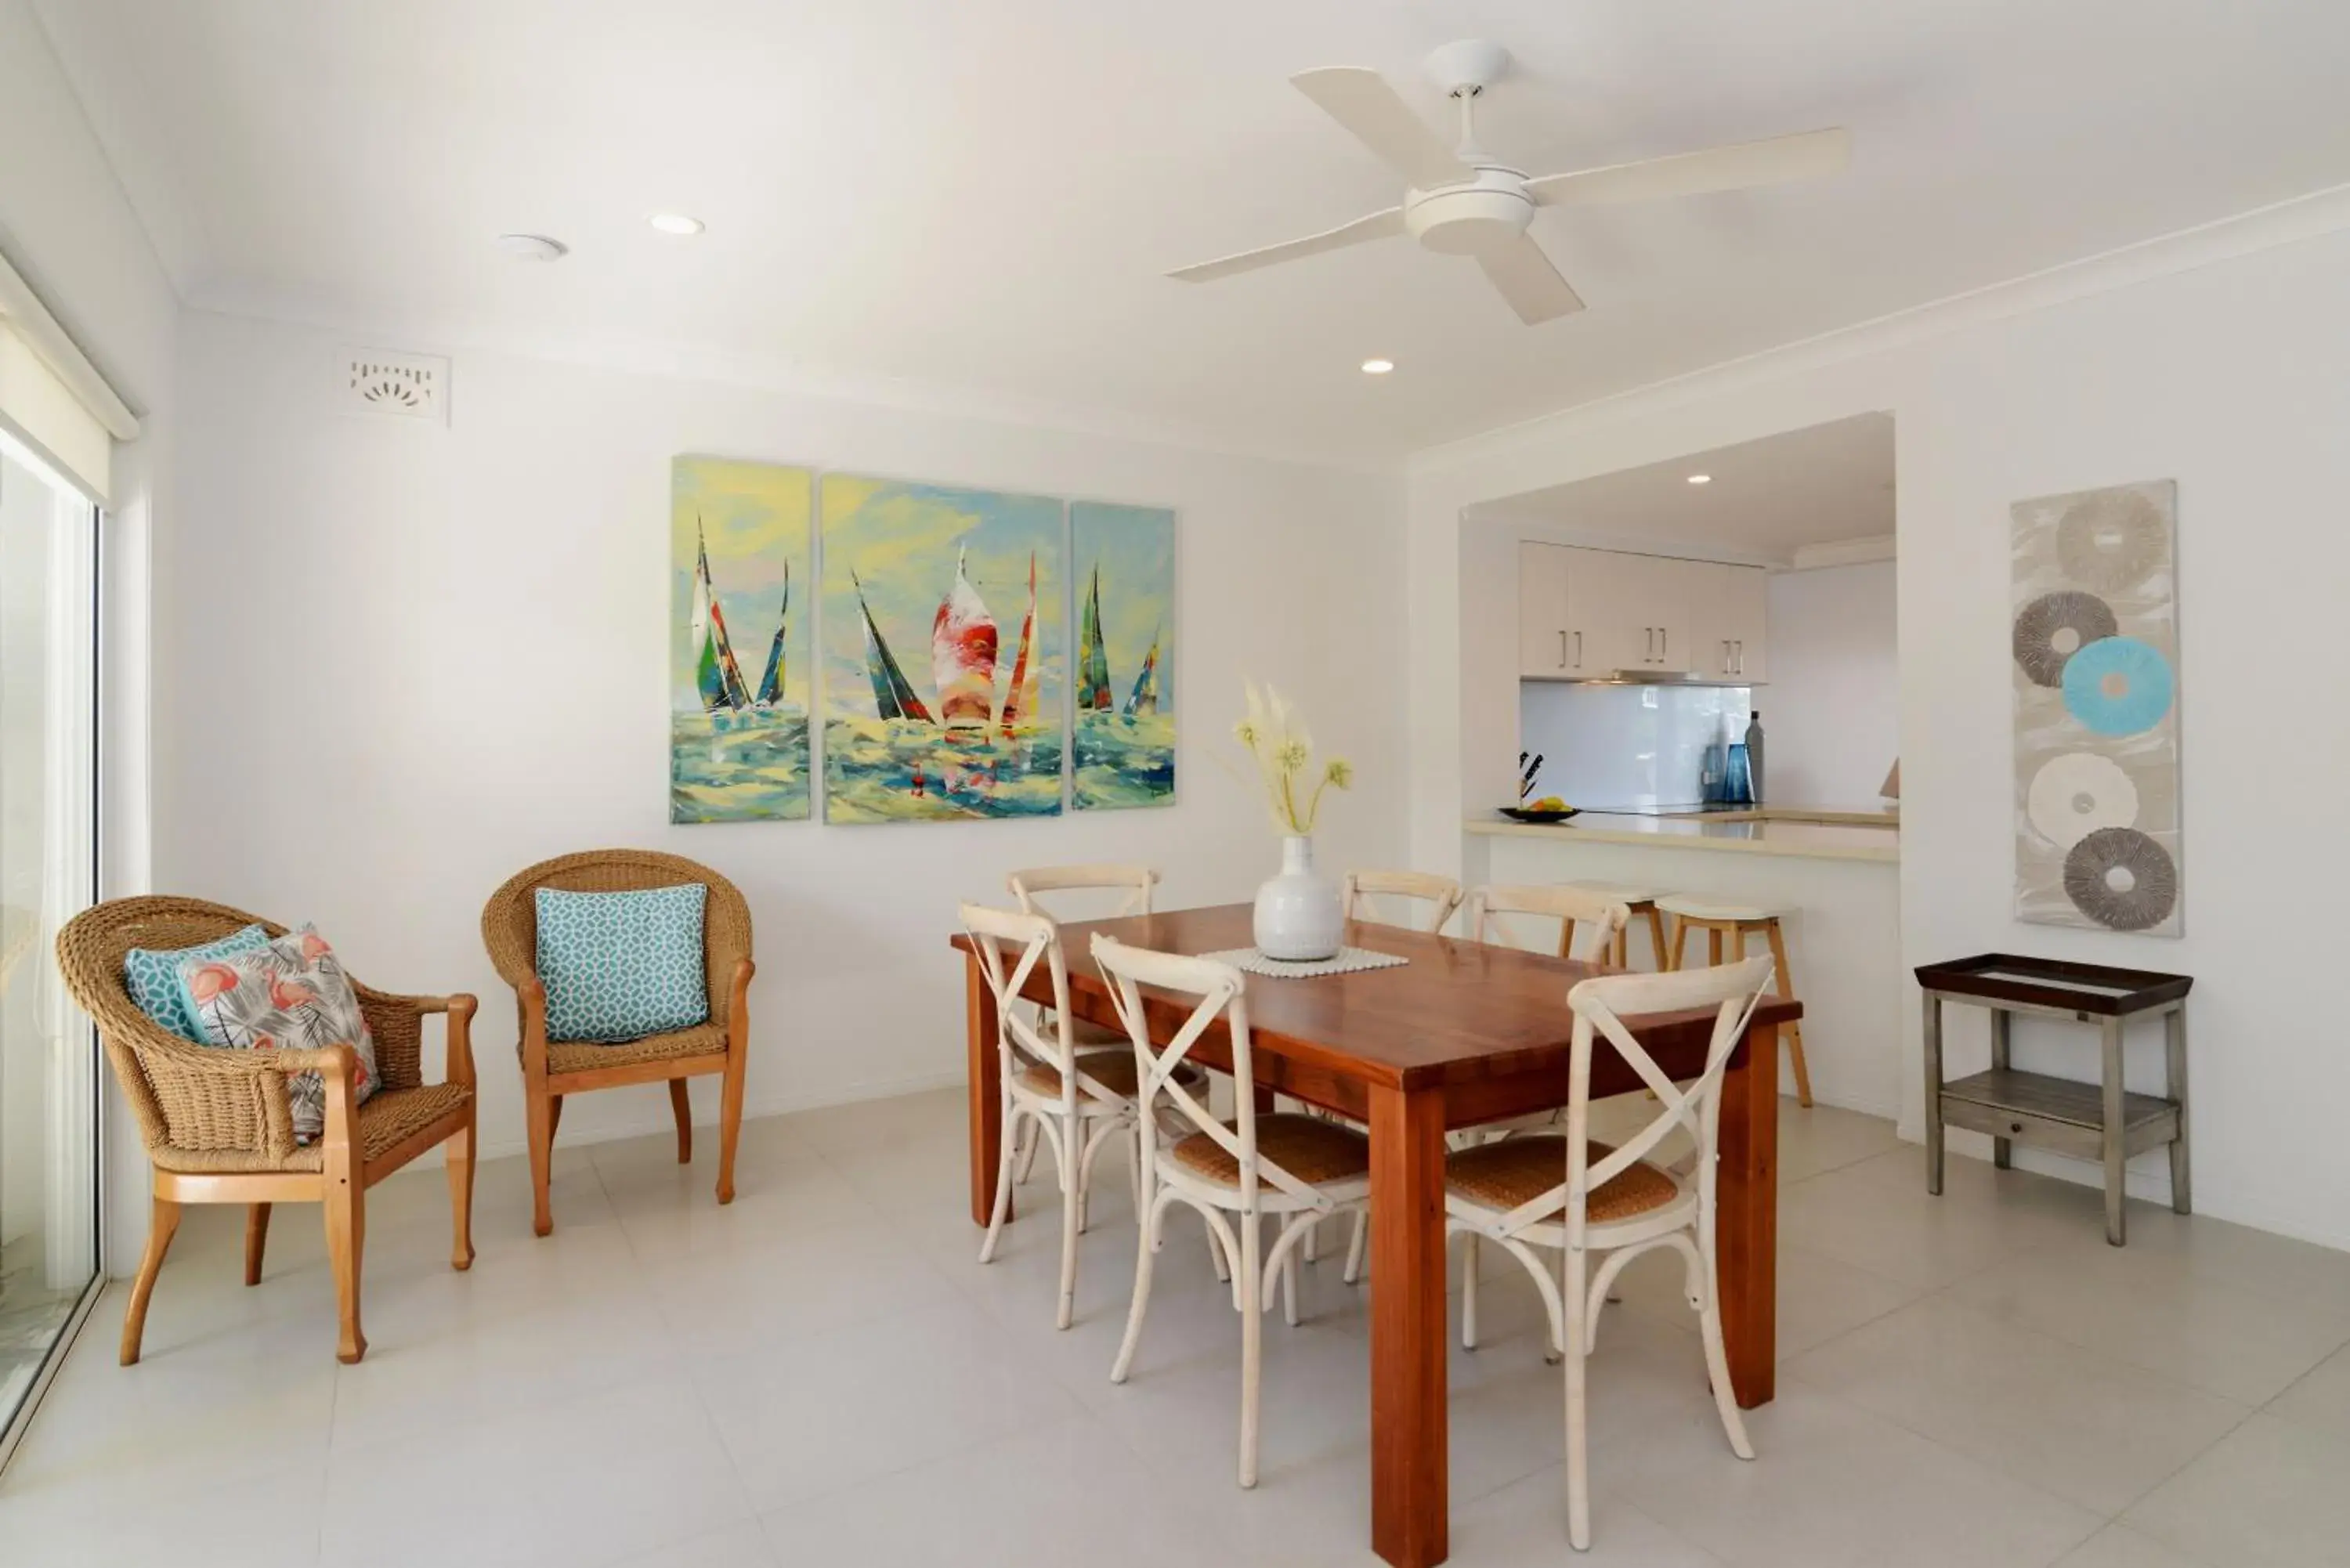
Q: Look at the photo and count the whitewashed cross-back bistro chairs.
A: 6